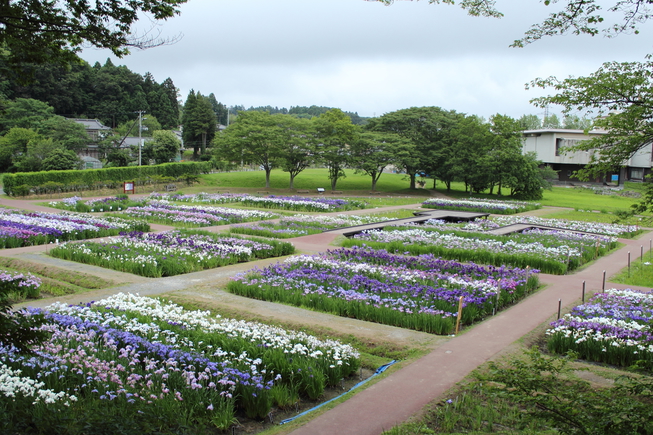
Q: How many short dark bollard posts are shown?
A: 6